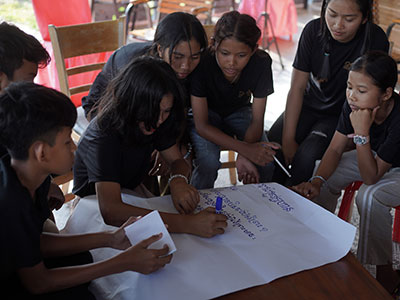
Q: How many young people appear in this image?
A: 7